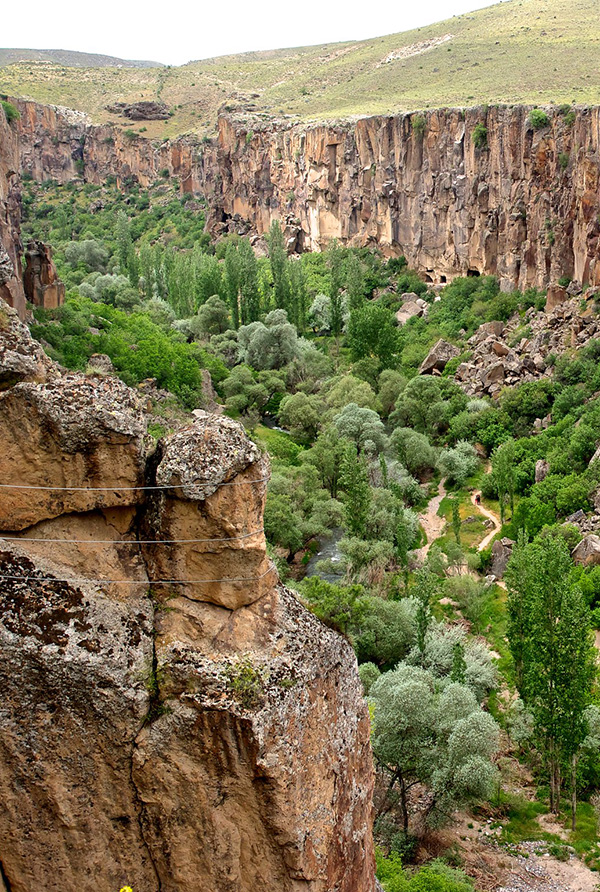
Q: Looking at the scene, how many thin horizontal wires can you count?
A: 3